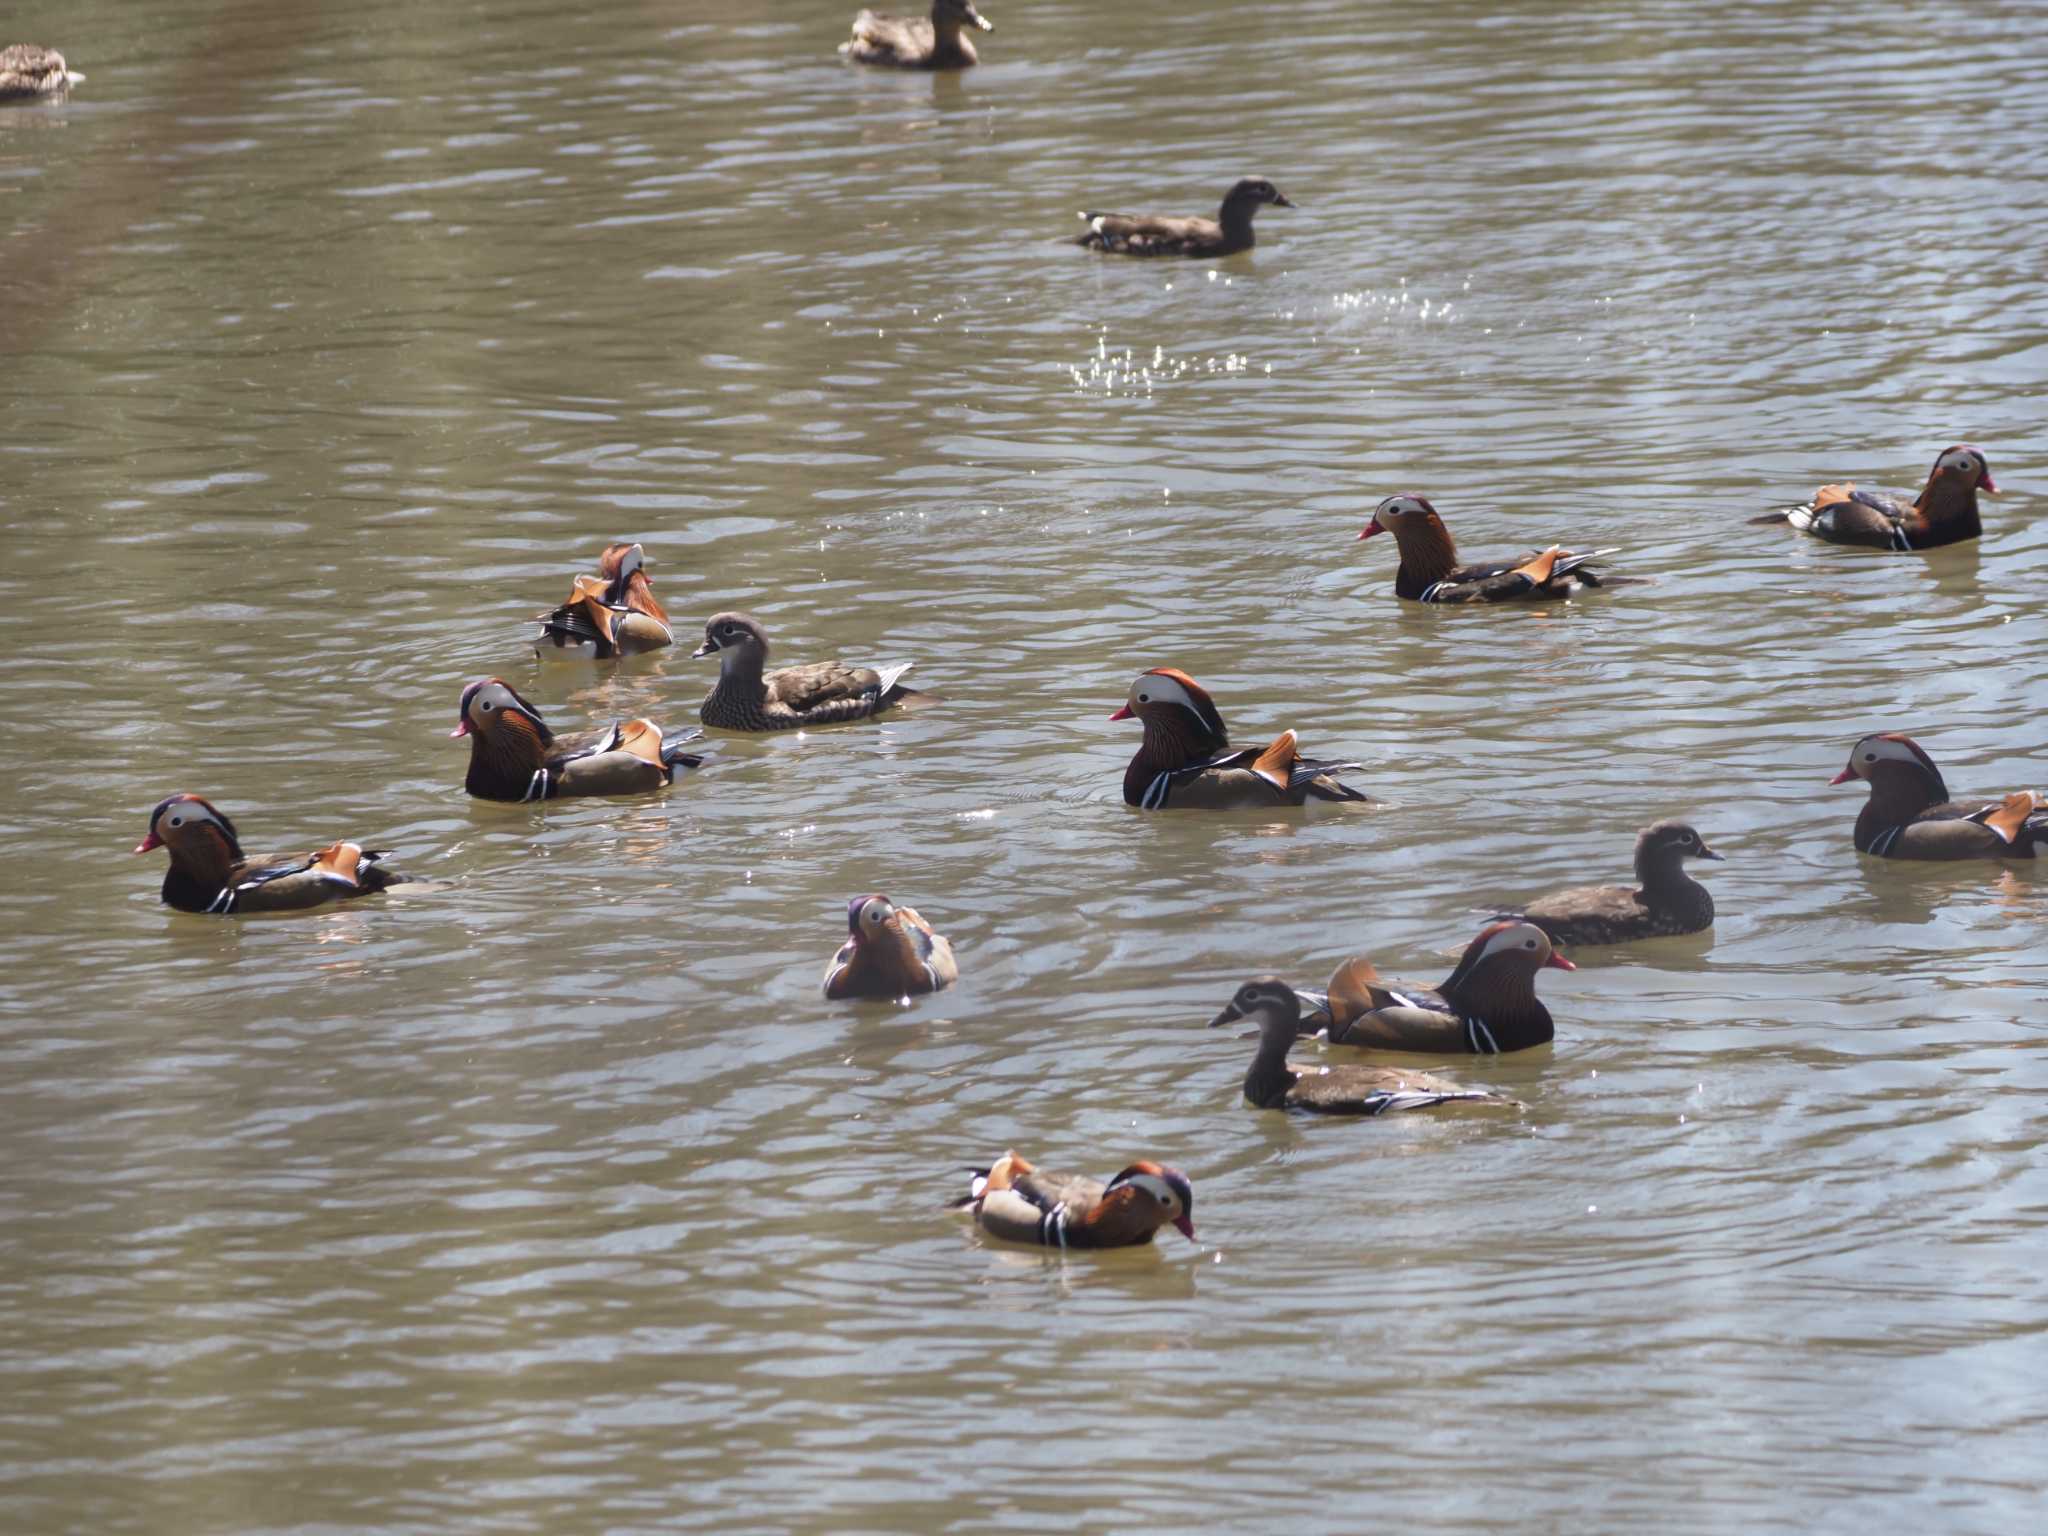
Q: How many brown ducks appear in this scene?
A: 6